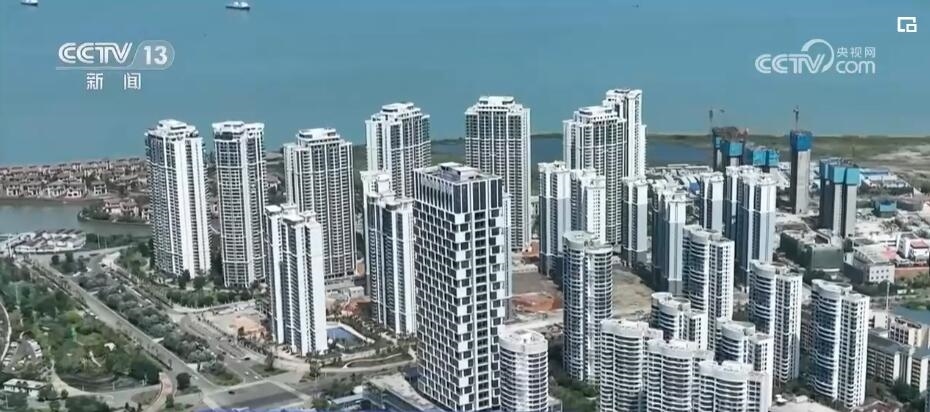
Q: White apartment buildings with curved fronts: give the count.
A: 10